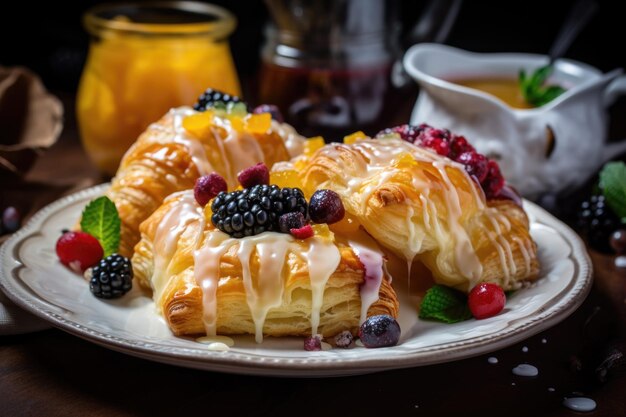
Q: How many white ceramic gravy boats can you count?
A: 1